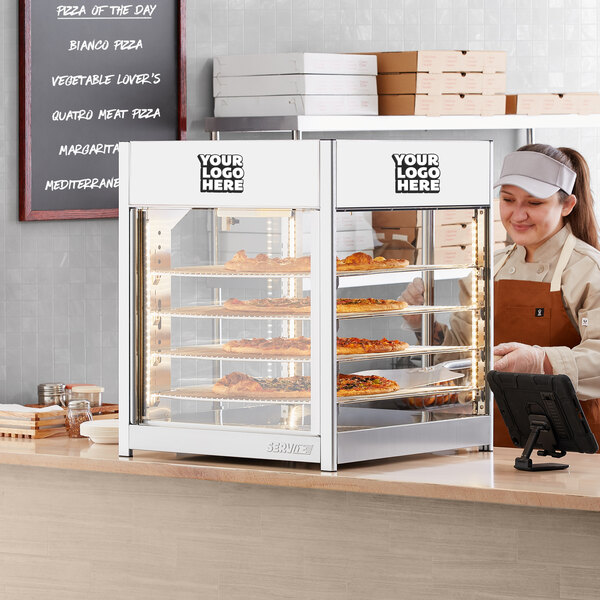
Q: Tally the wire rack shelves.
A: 4